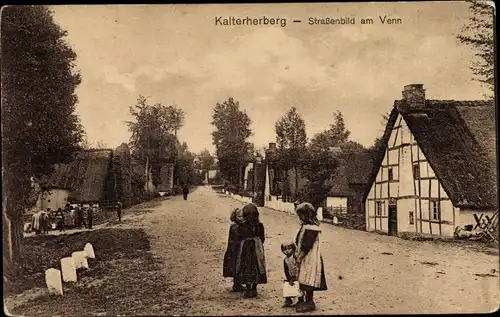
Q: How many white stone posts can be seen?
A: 4